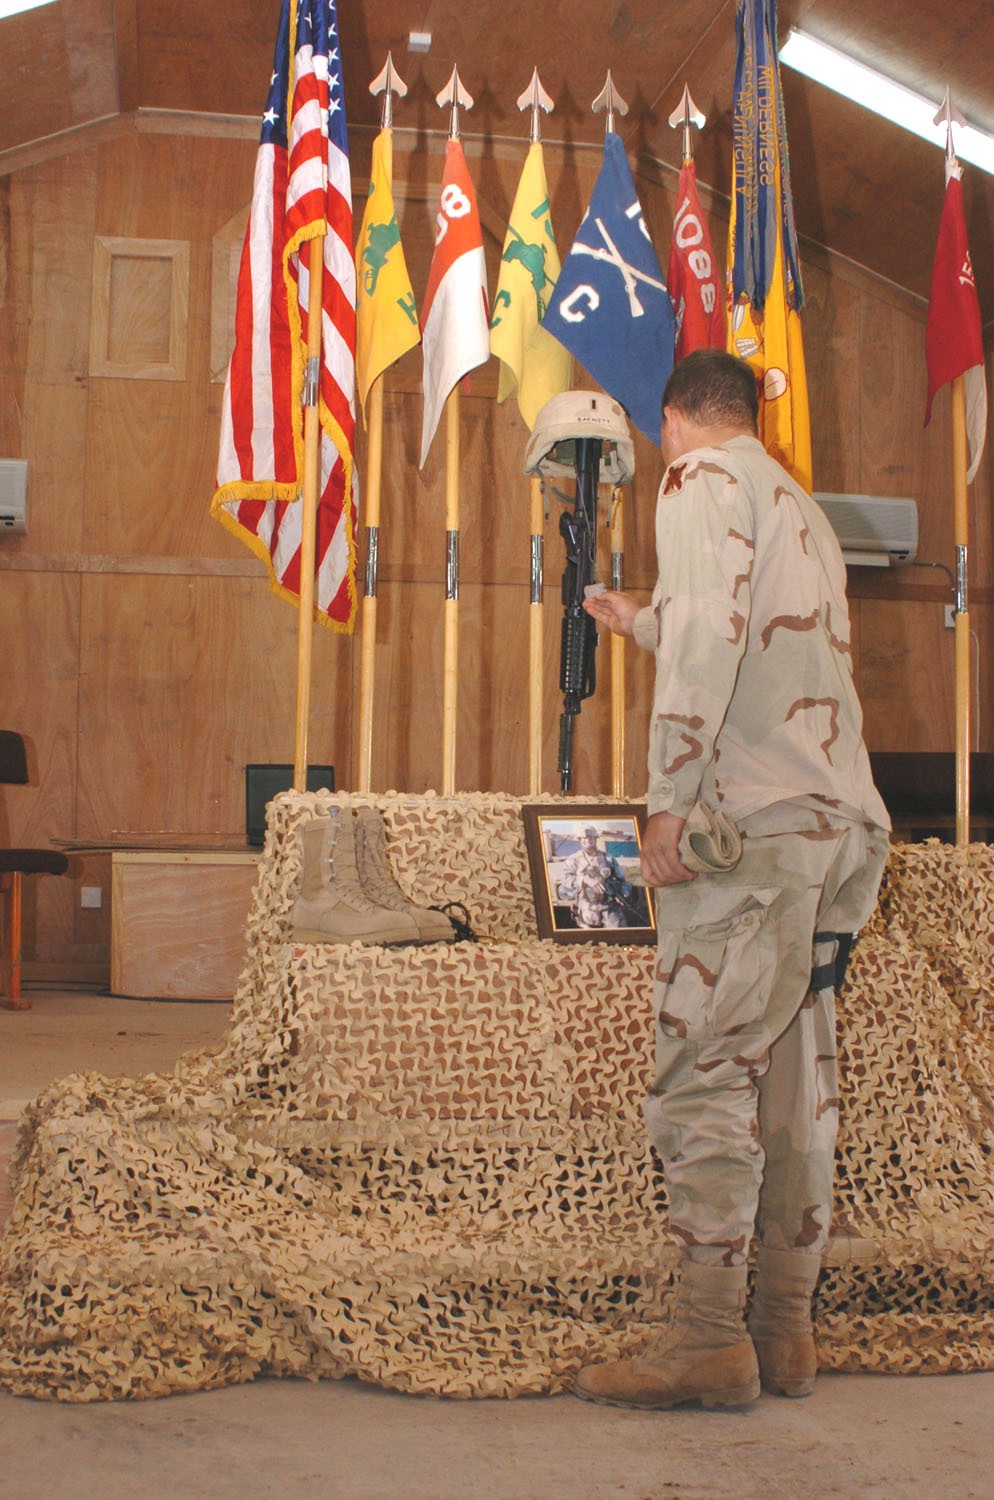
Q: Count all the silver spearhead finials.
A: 6